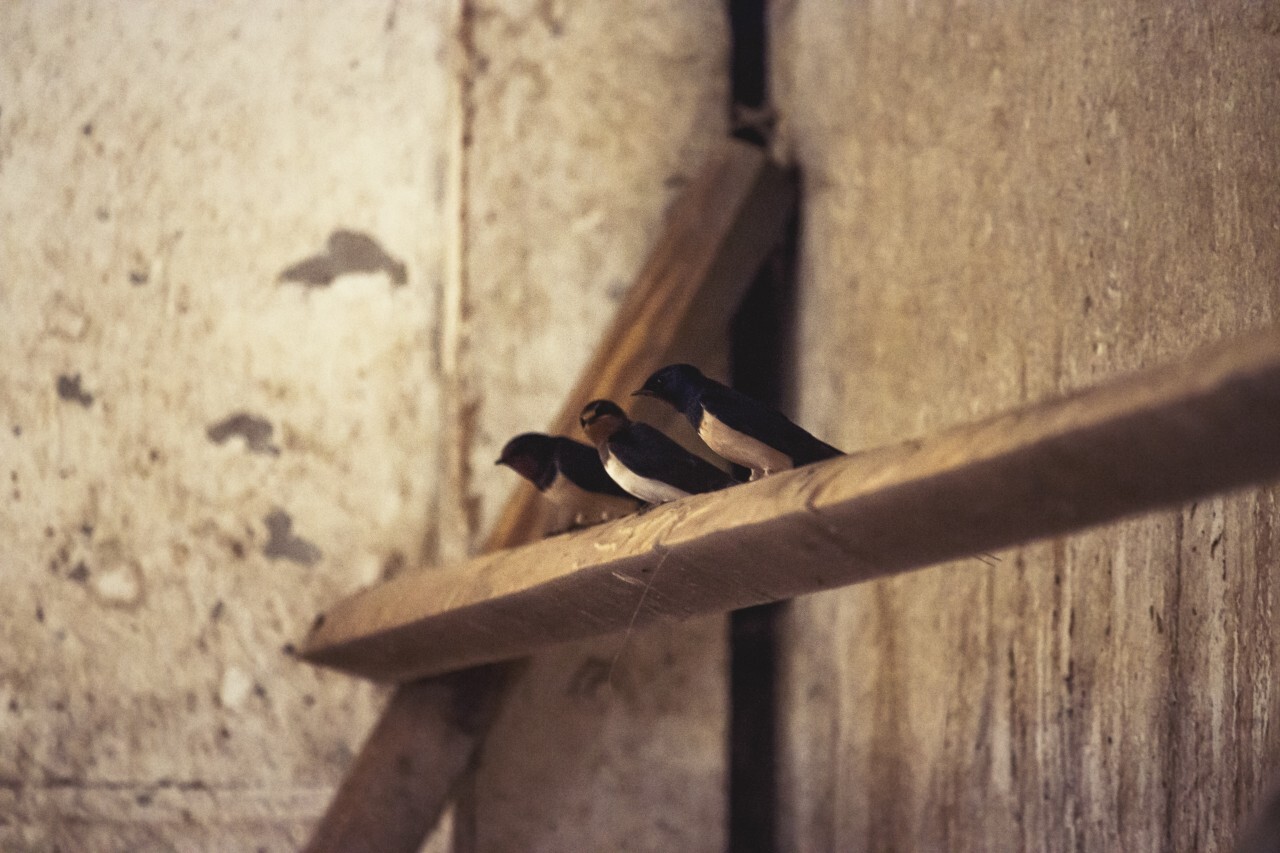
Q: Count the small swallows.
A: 3